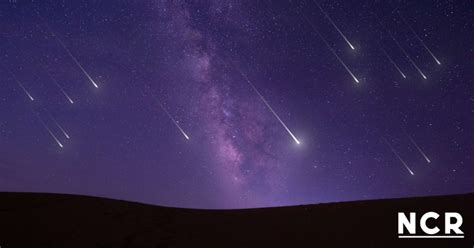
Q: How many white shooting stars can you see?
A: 14